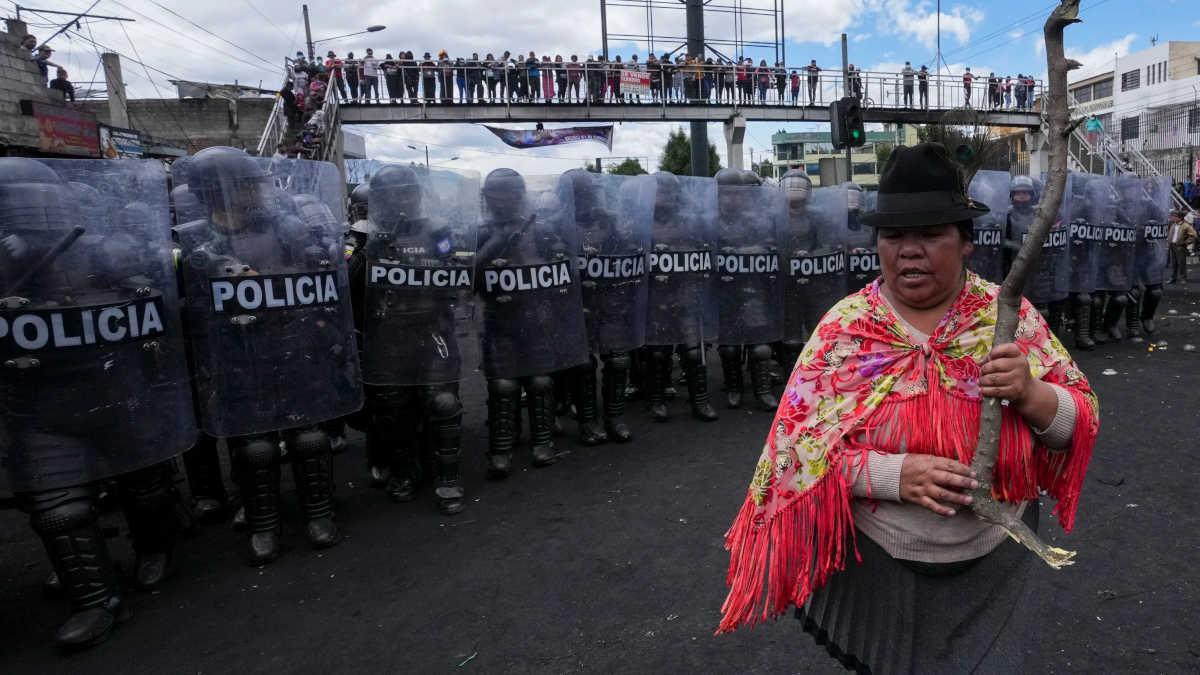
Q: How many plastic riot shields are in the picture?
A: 14